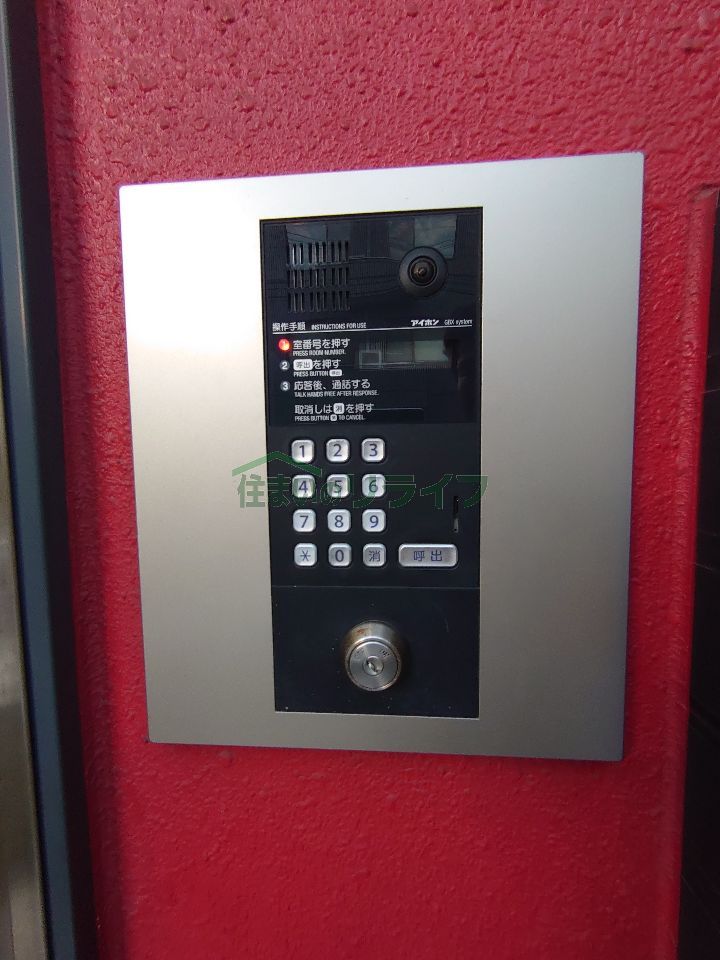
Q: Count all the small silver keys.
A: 12